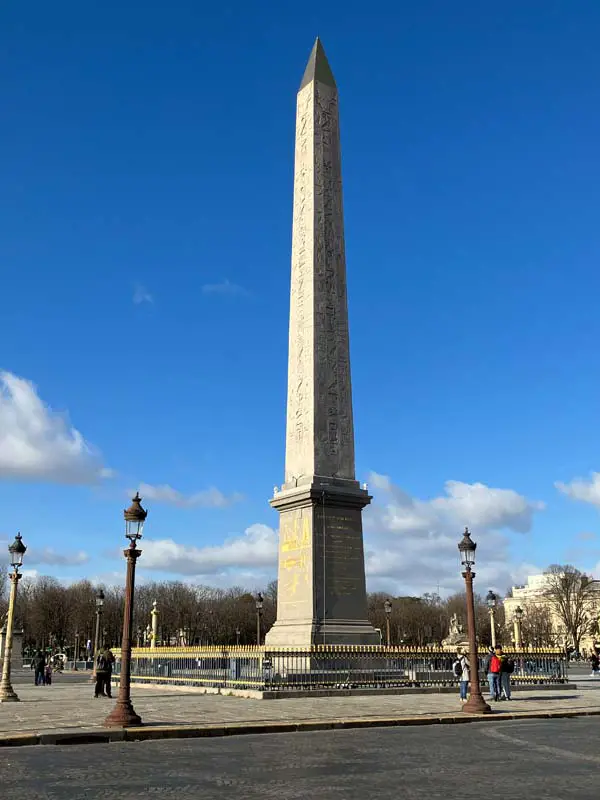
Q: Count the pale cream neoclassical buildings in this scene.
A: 1